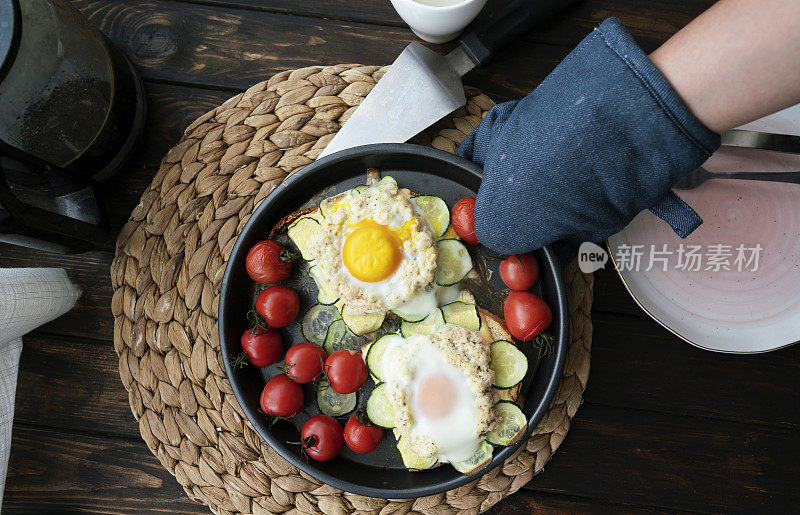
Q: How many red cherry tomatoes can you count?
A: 11